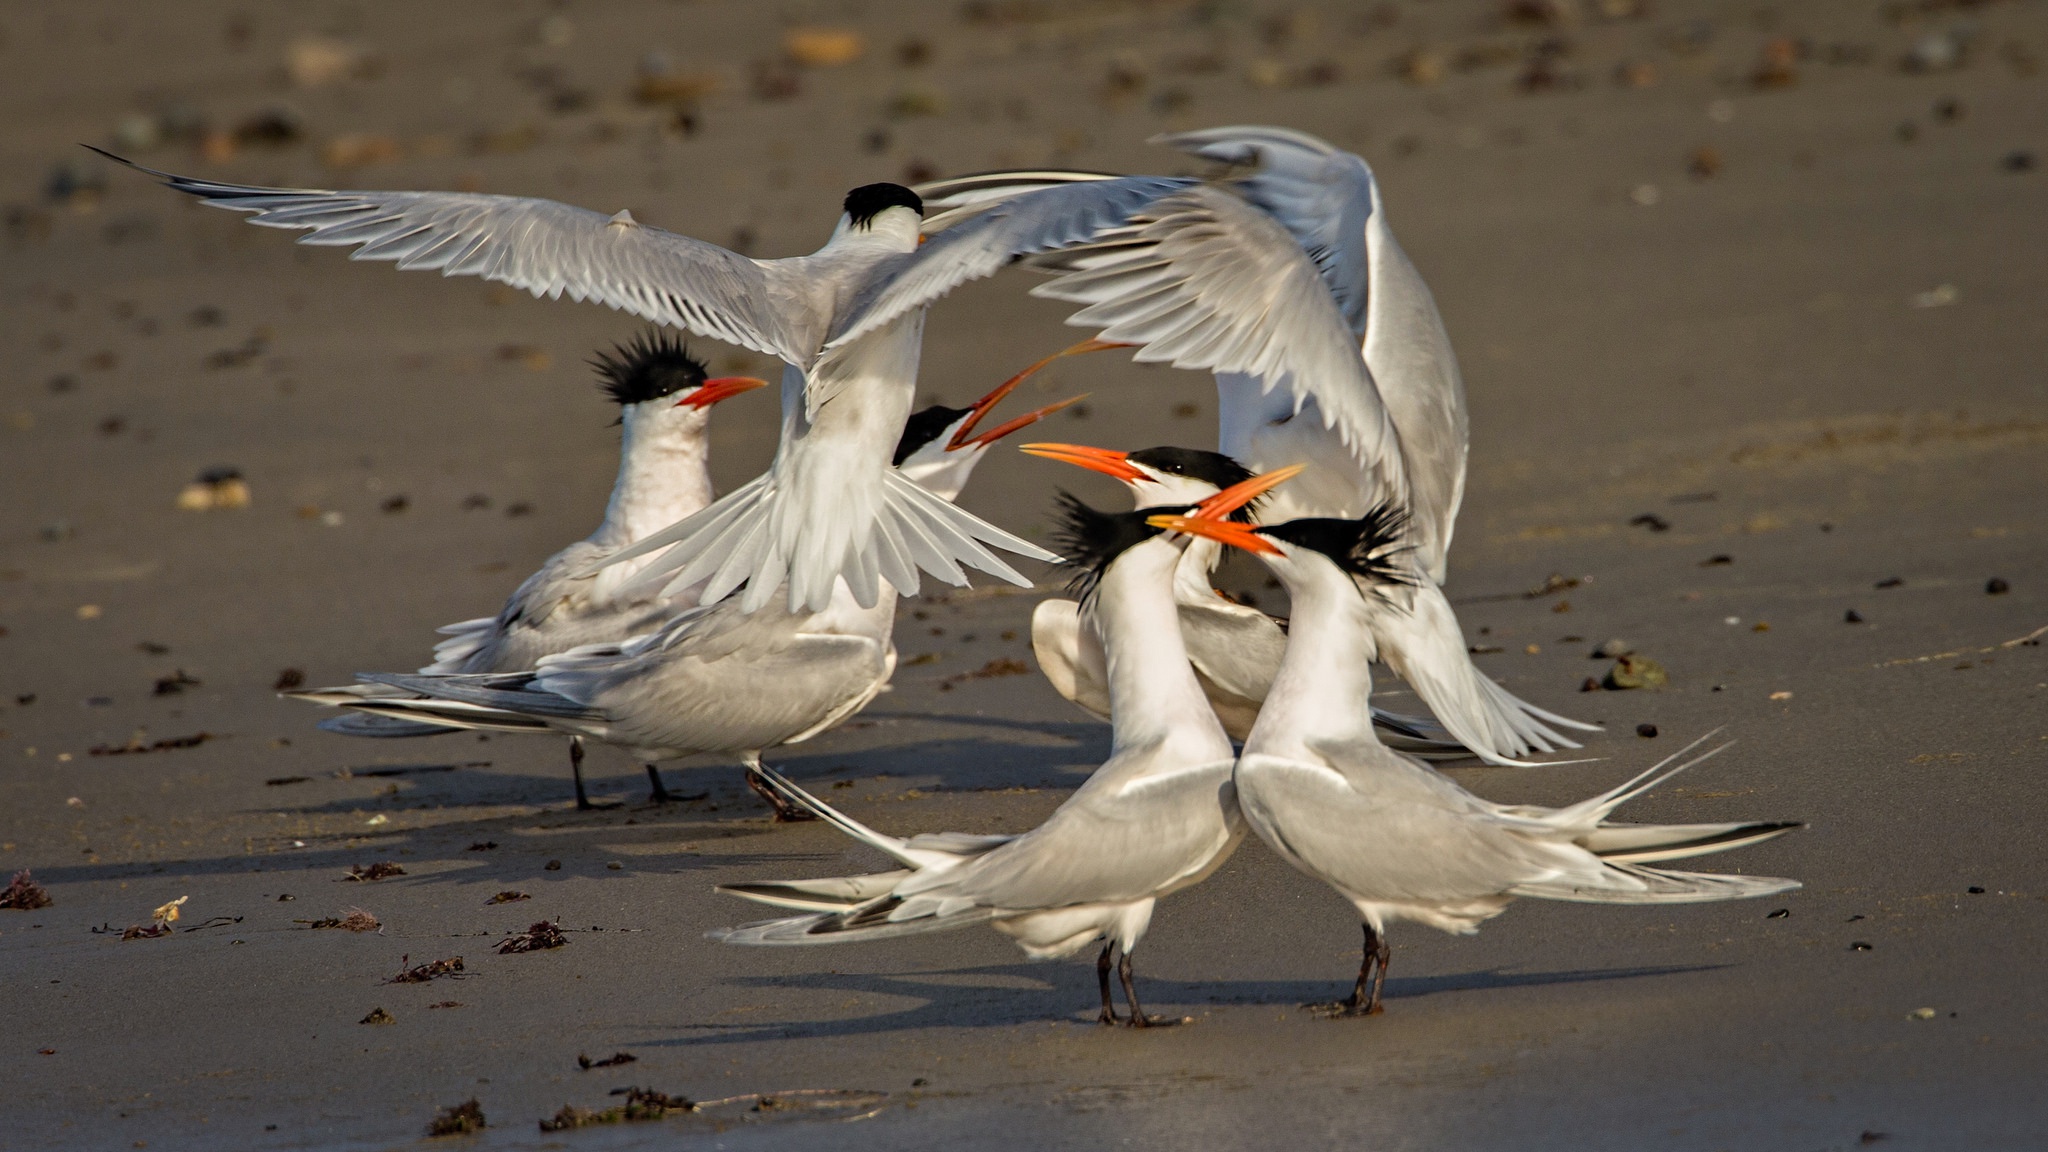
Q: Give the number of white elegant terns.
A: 7